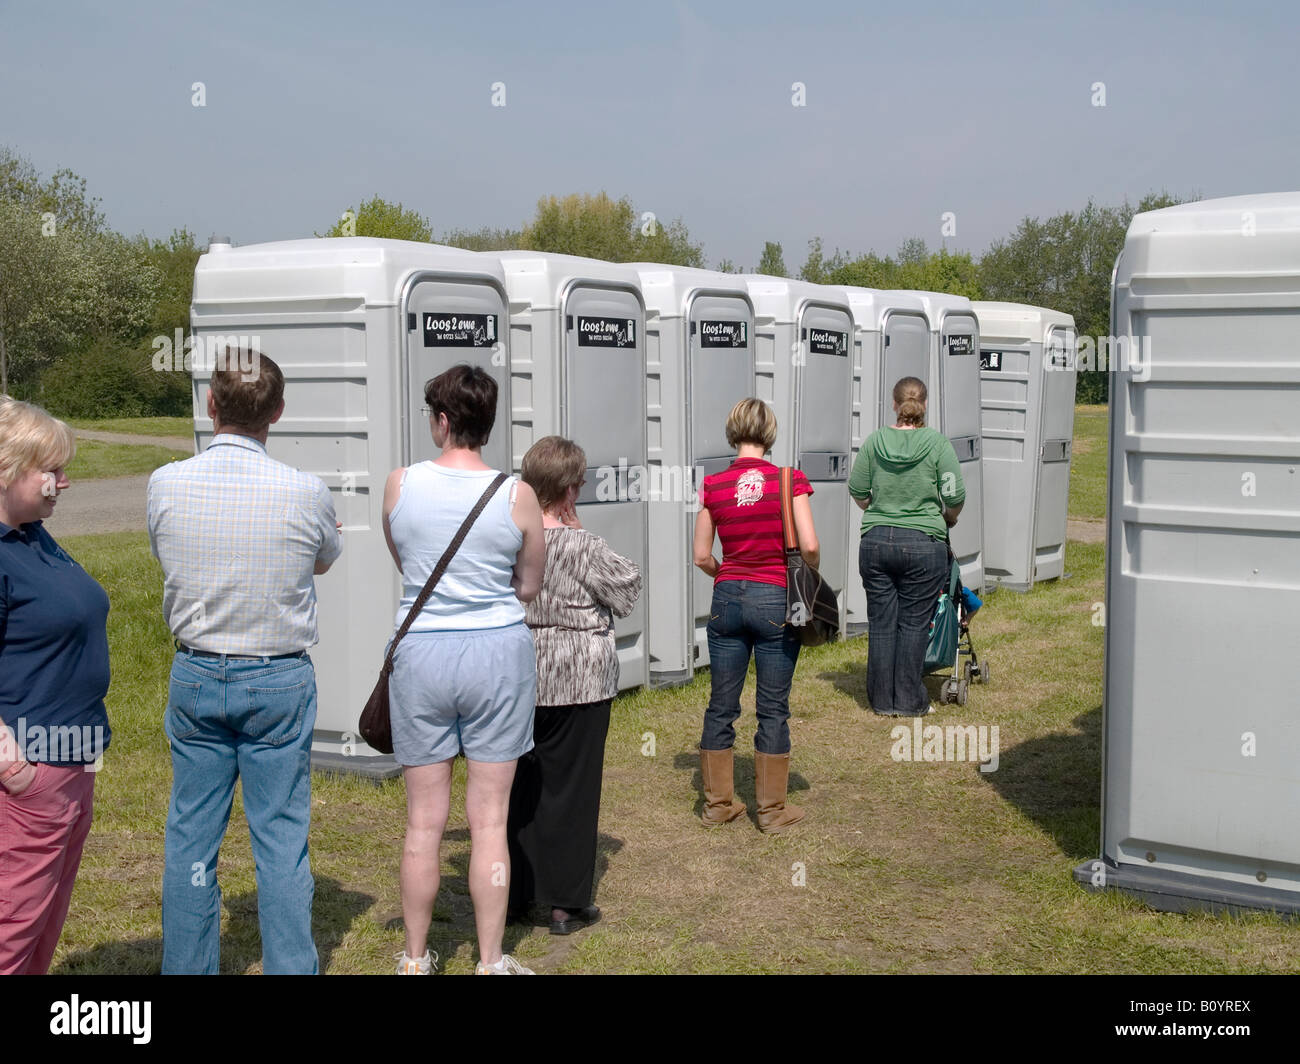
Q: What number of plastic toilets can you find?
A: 8